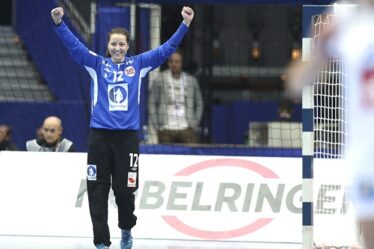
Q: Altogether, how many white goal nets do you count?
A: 1